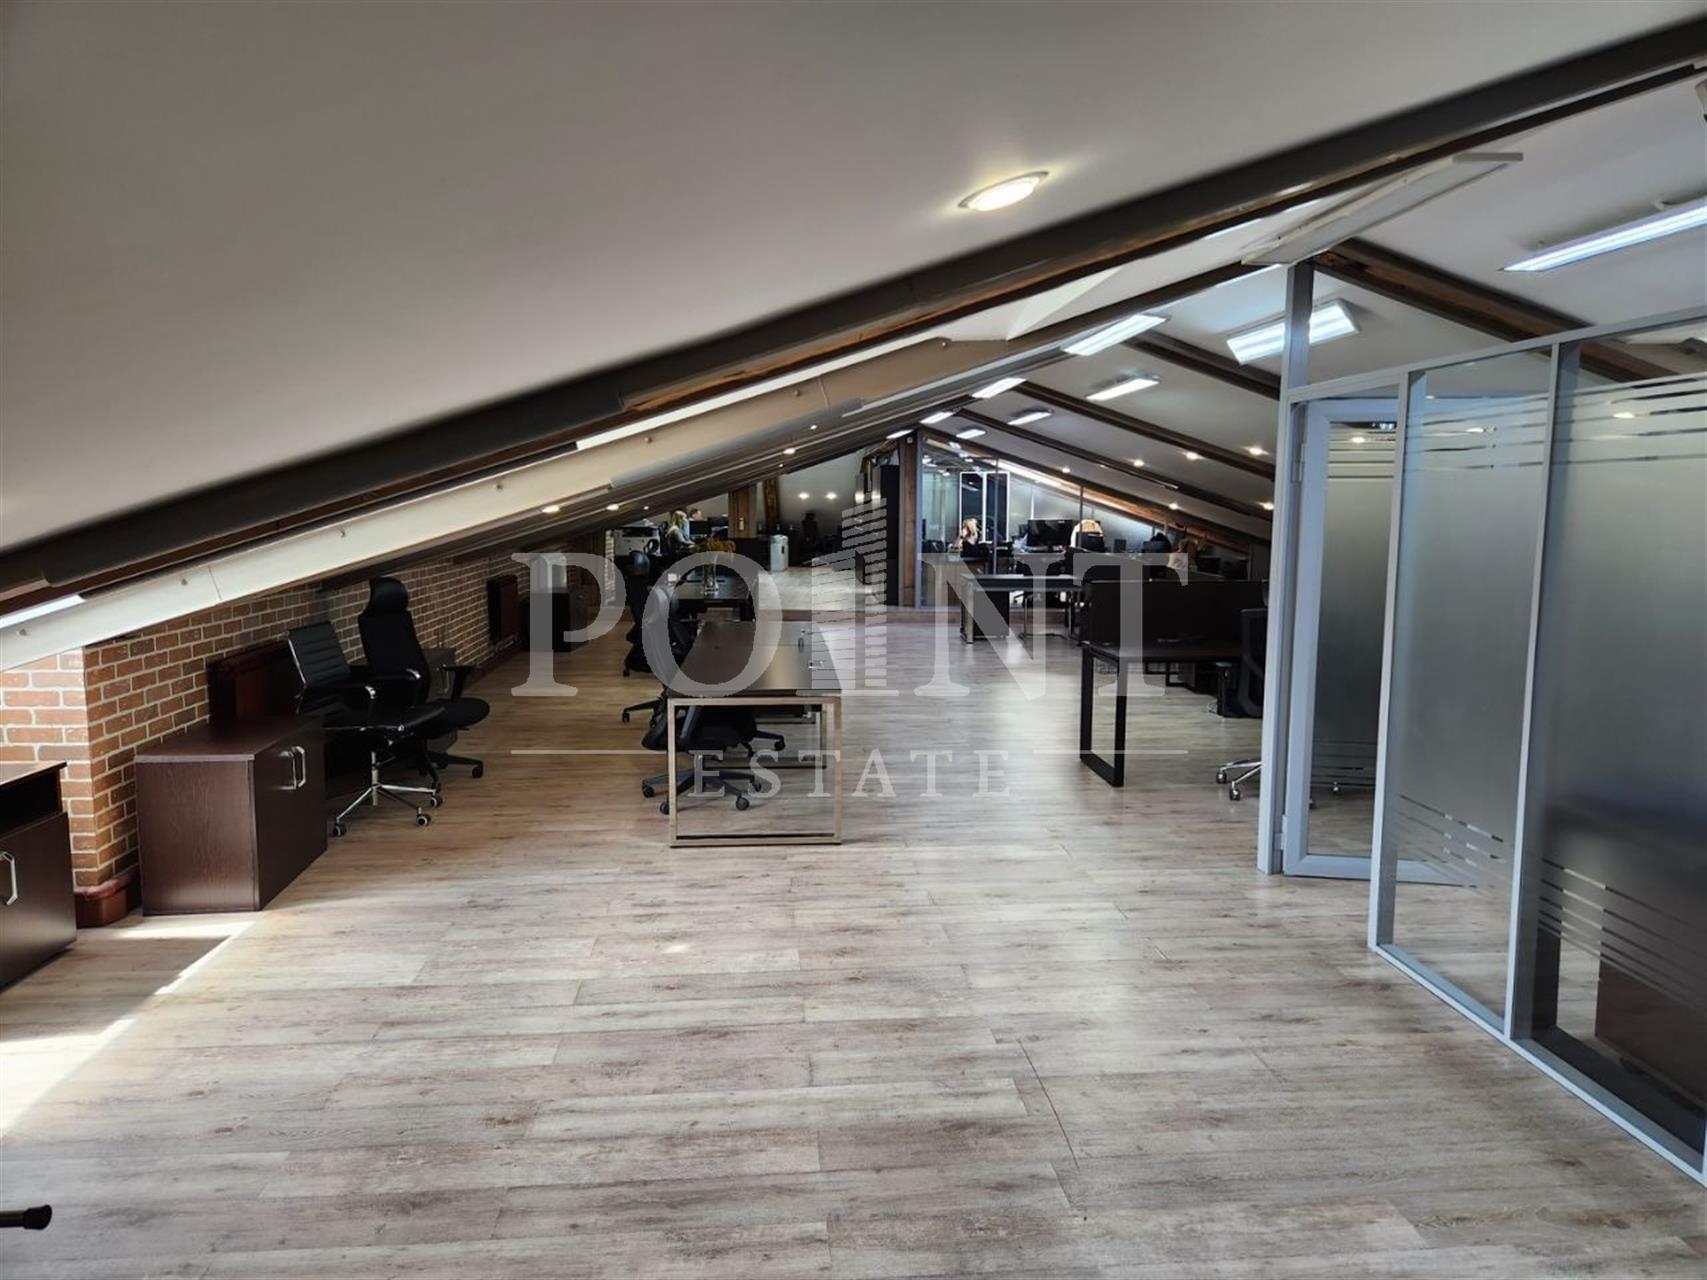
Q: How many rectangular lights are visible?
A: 9